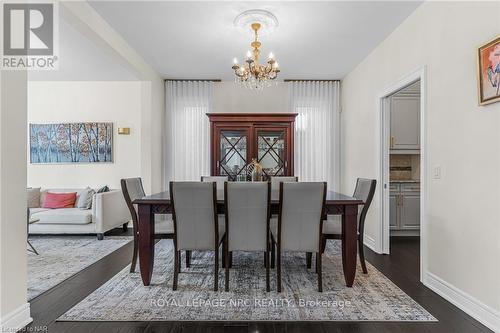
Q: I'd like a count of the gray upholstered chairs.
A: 7